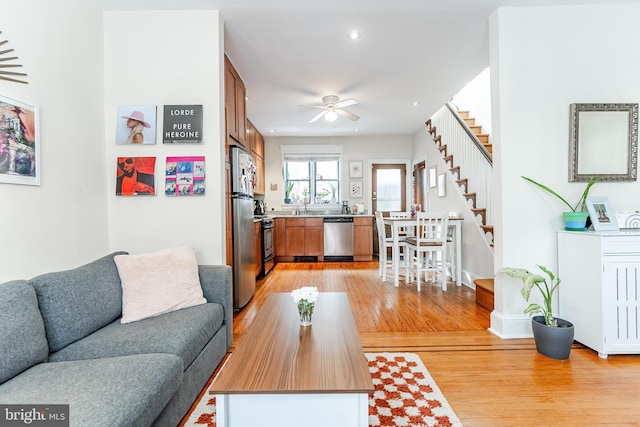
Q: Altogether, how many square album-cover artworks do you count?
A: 4